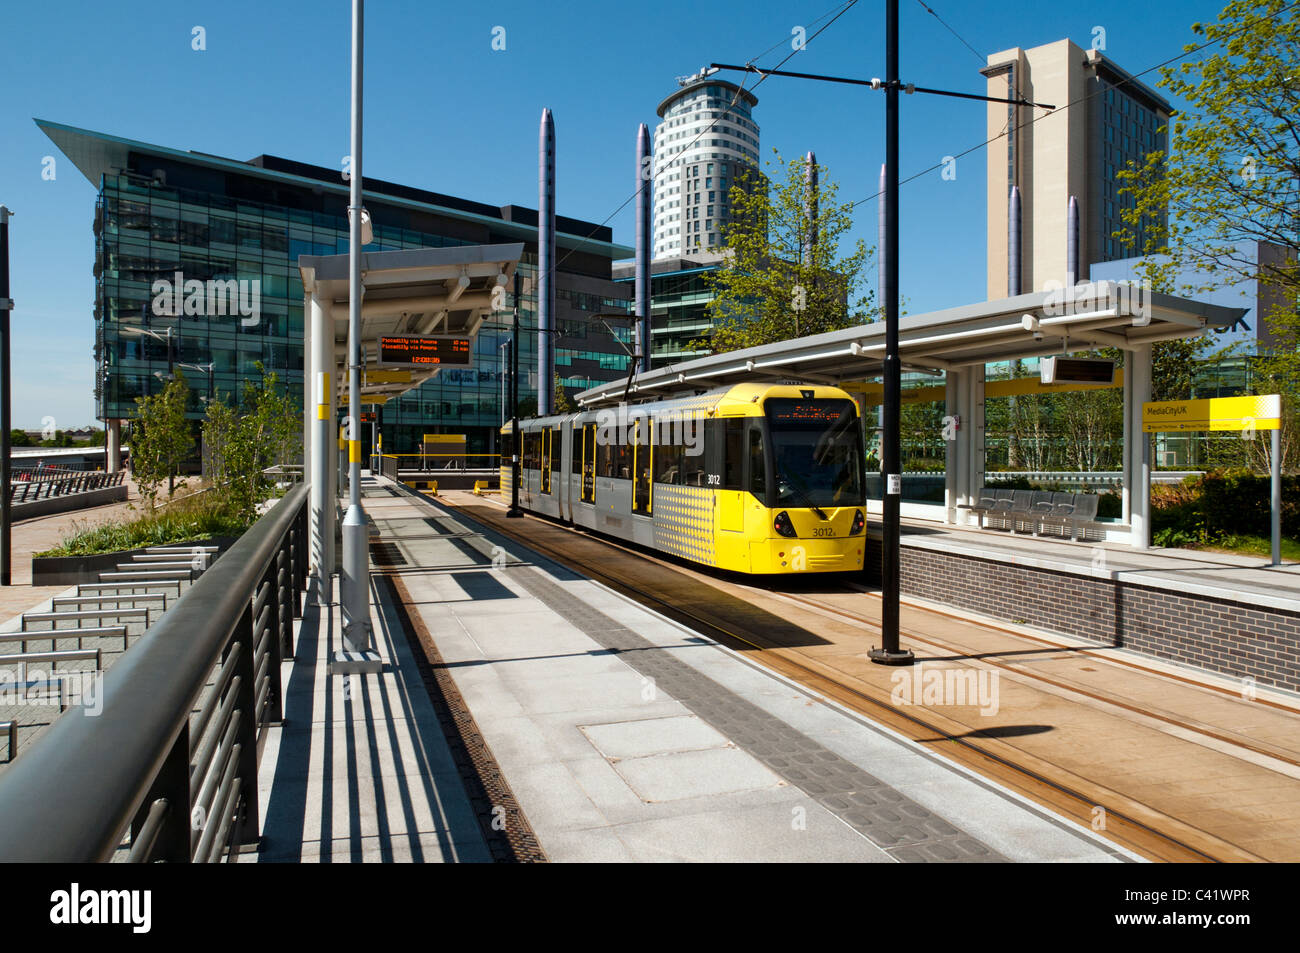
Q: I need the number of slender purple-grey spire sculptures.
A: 6